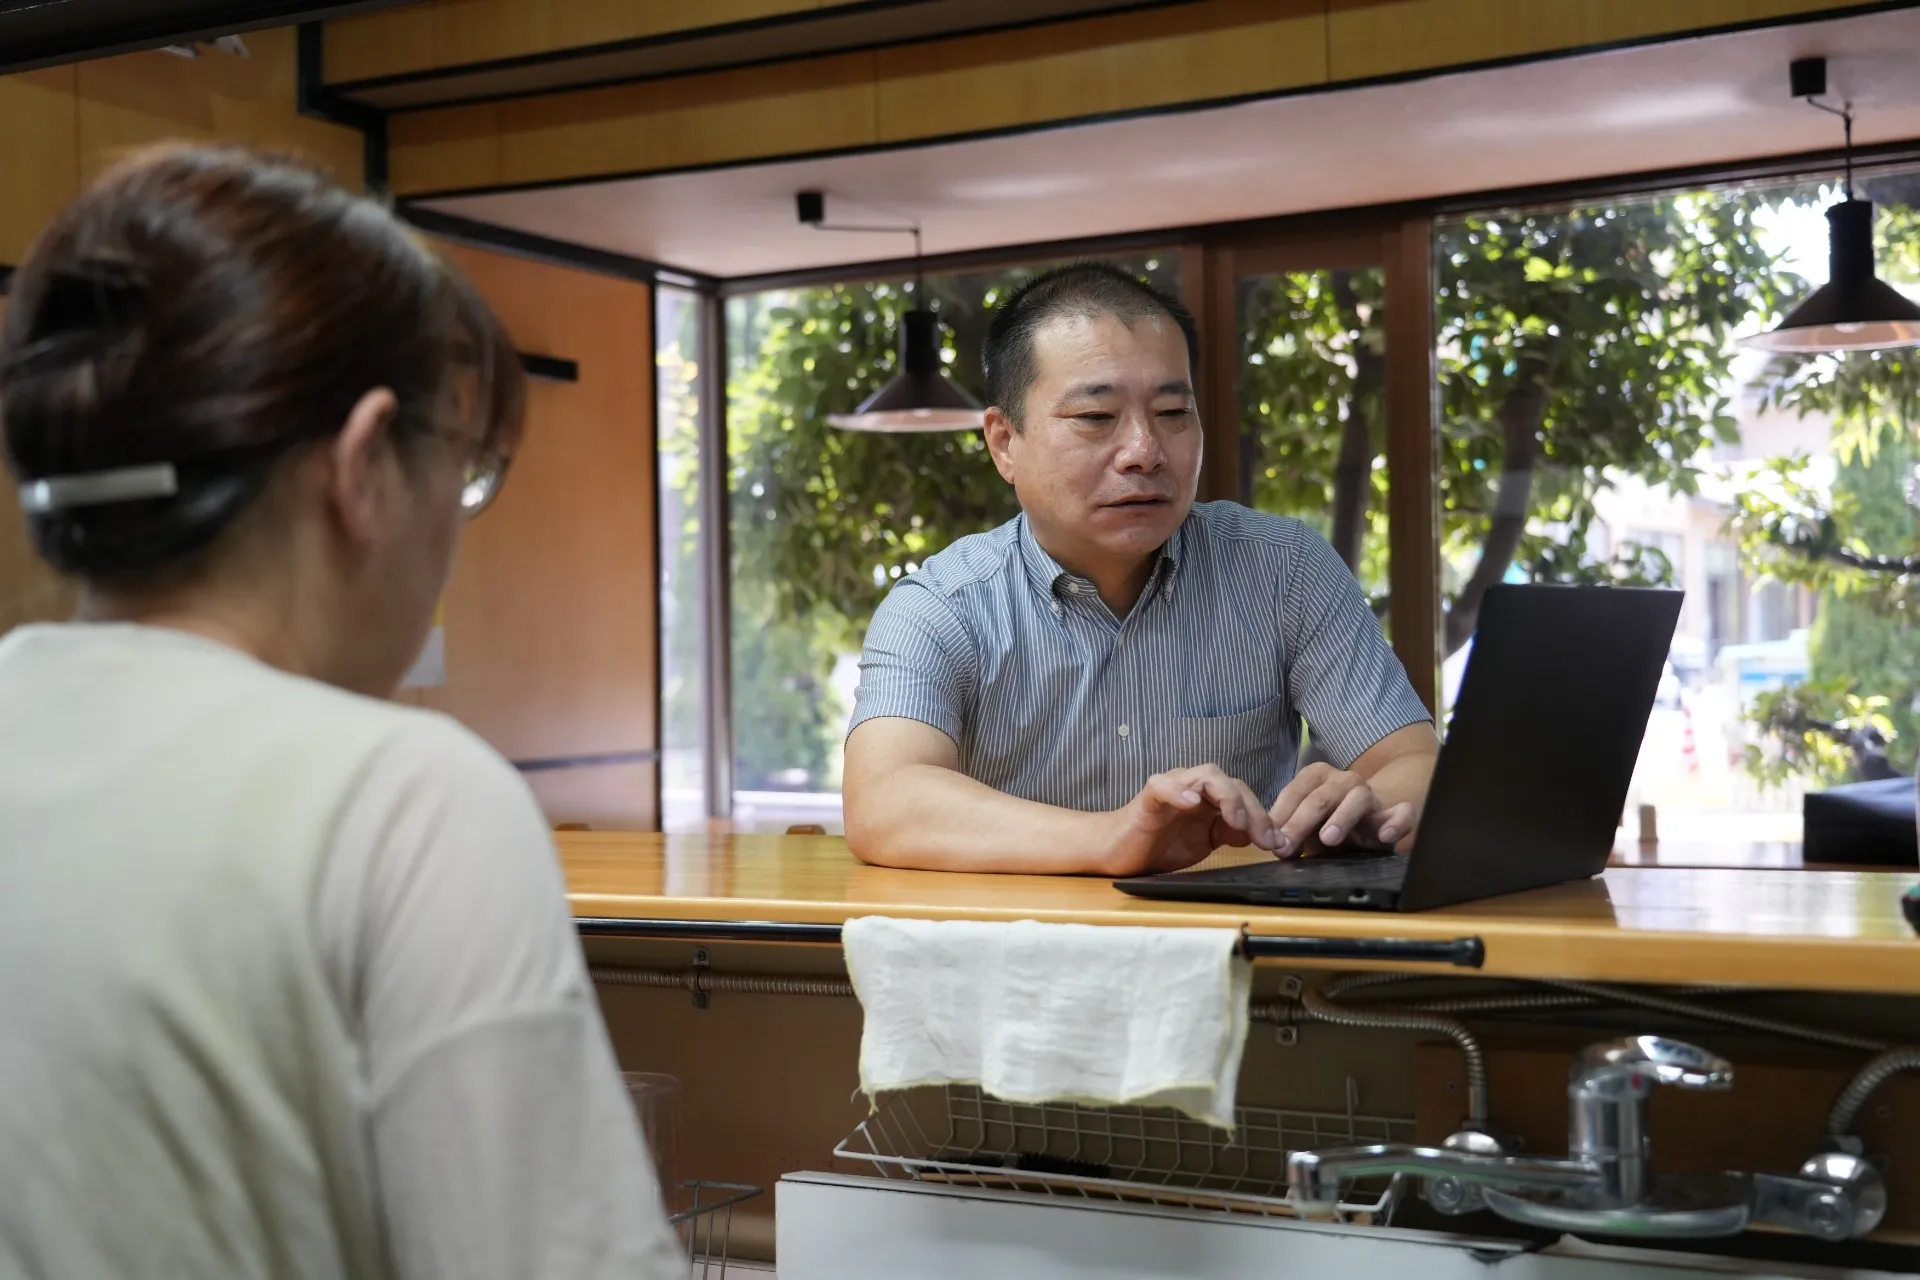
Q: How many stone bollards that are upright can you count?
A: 0